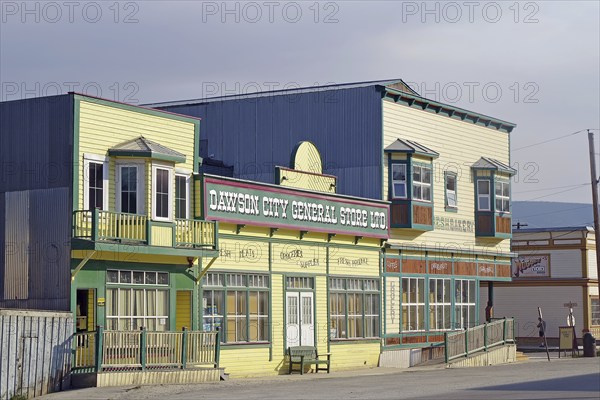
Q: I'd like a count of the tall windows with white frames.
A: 4